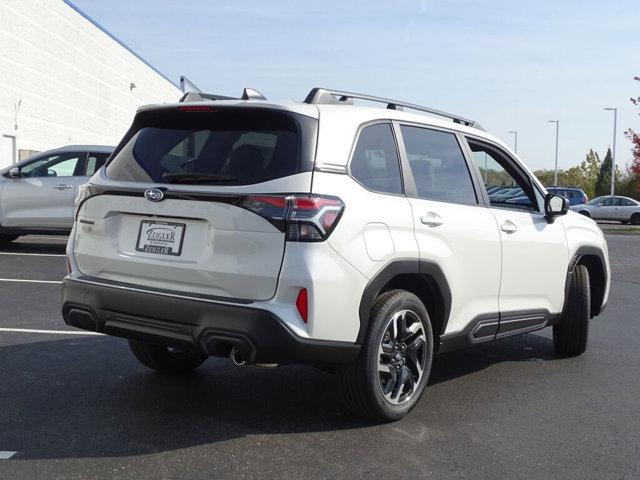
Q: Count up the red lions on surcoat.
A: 0